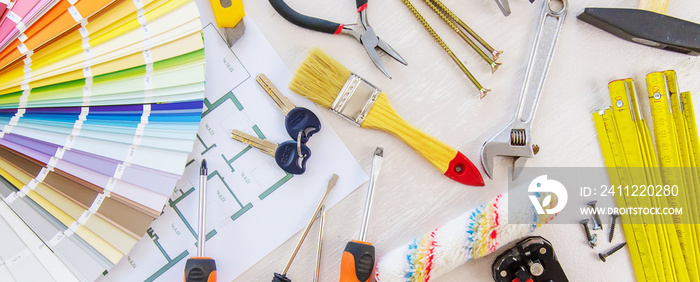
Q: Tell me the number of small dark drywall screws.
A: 4